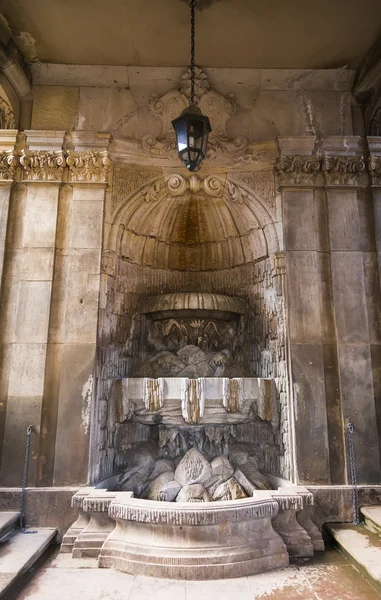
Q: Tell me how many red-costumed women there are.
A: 0